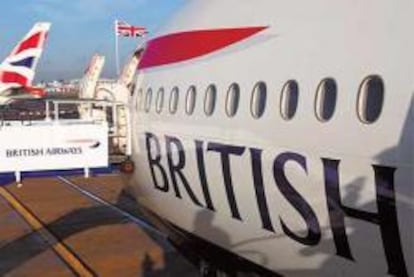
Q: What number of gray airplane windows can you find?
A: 11